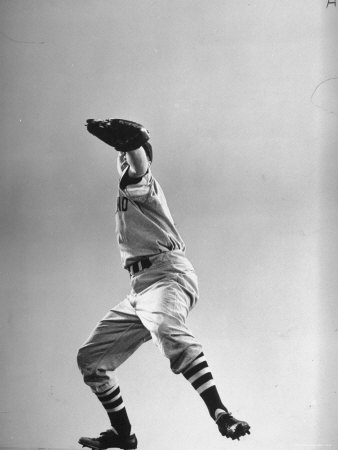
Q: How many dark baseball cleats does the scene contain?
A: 2